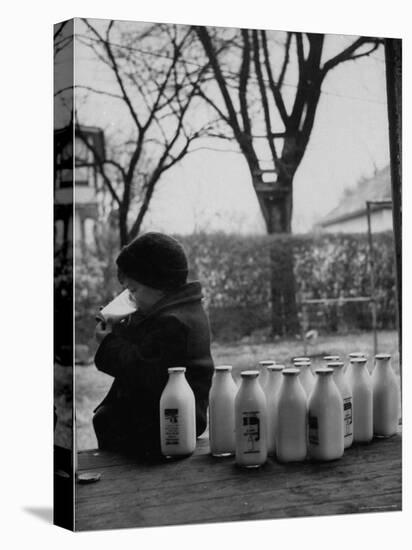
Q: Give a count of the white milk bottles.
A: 14